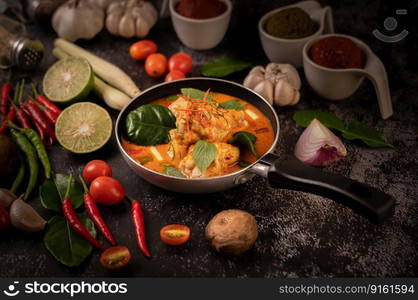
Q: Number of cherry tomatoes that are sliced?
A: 2